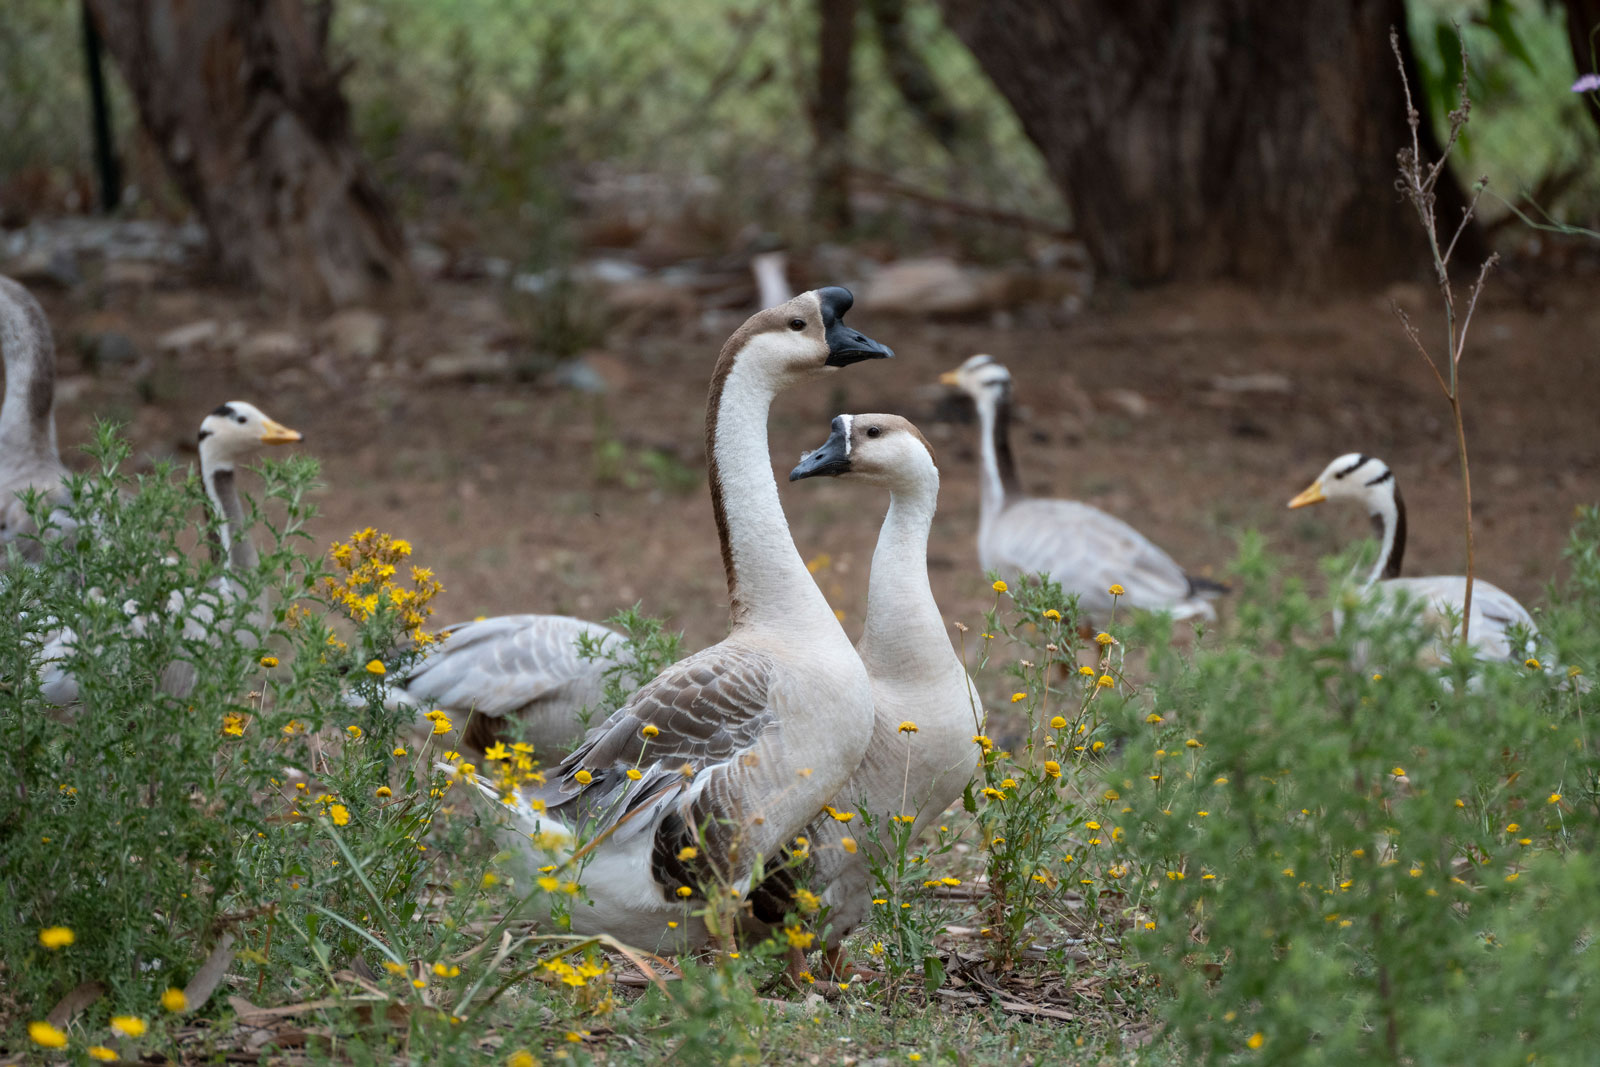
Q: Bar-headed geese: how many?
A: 3